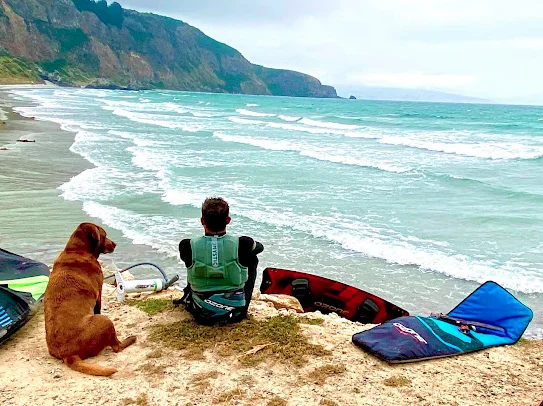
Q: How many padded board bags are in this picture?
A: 1